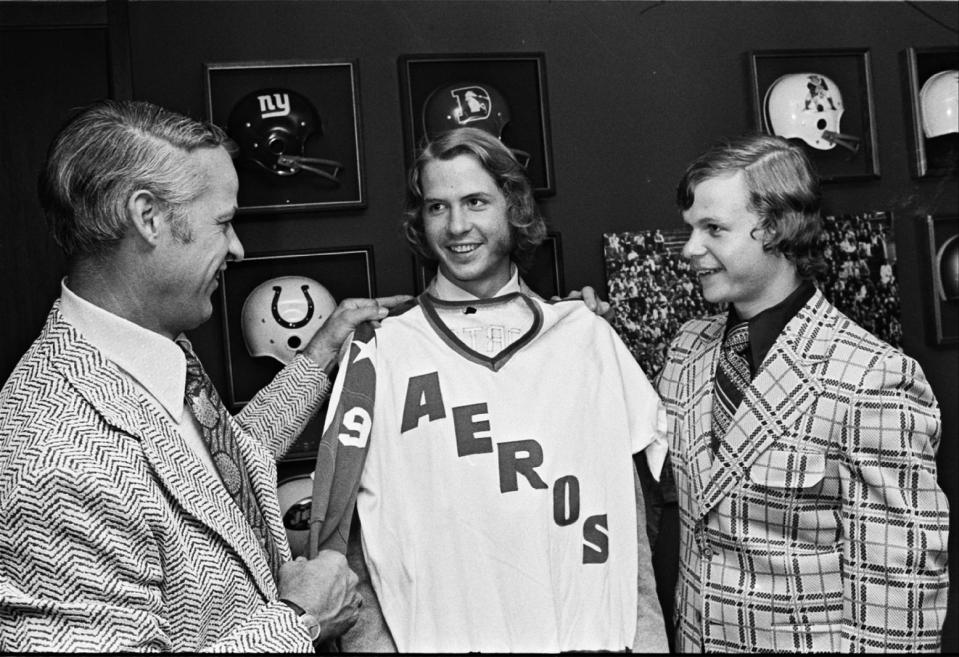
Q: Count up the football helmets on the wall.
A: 7